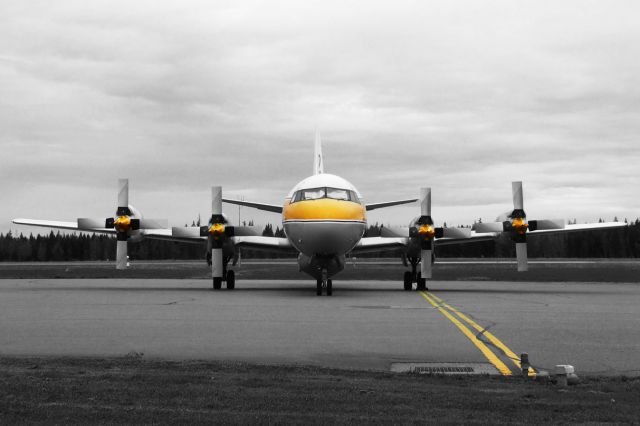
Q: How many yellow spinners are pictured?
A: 4